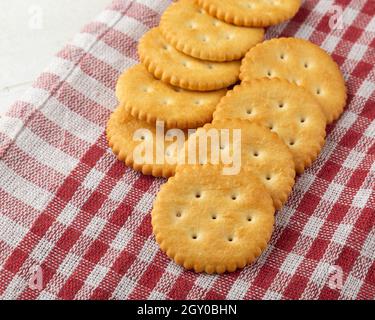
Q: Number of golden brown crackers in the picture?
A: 9